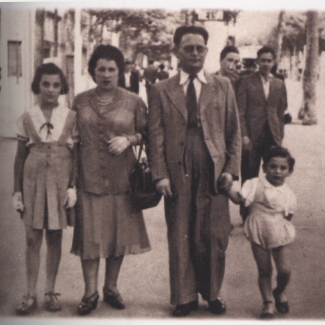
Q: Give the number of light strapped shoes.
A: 2